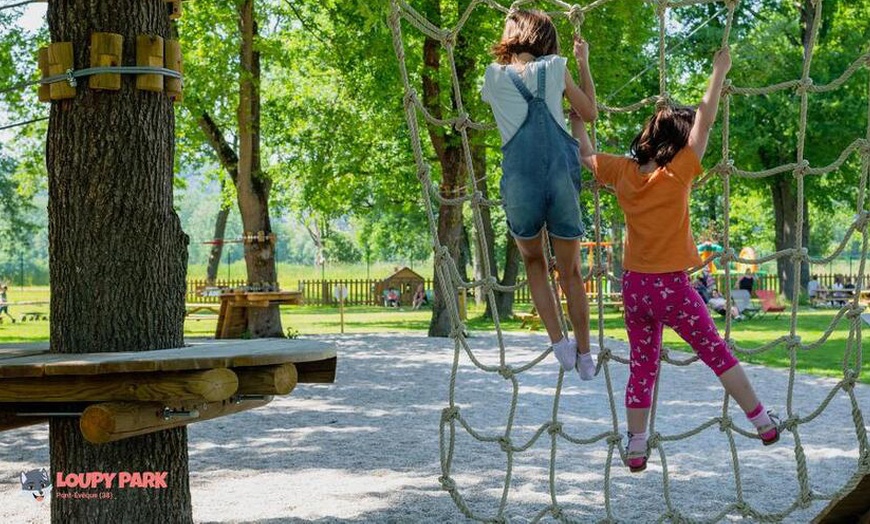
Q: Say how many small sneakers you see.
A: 2